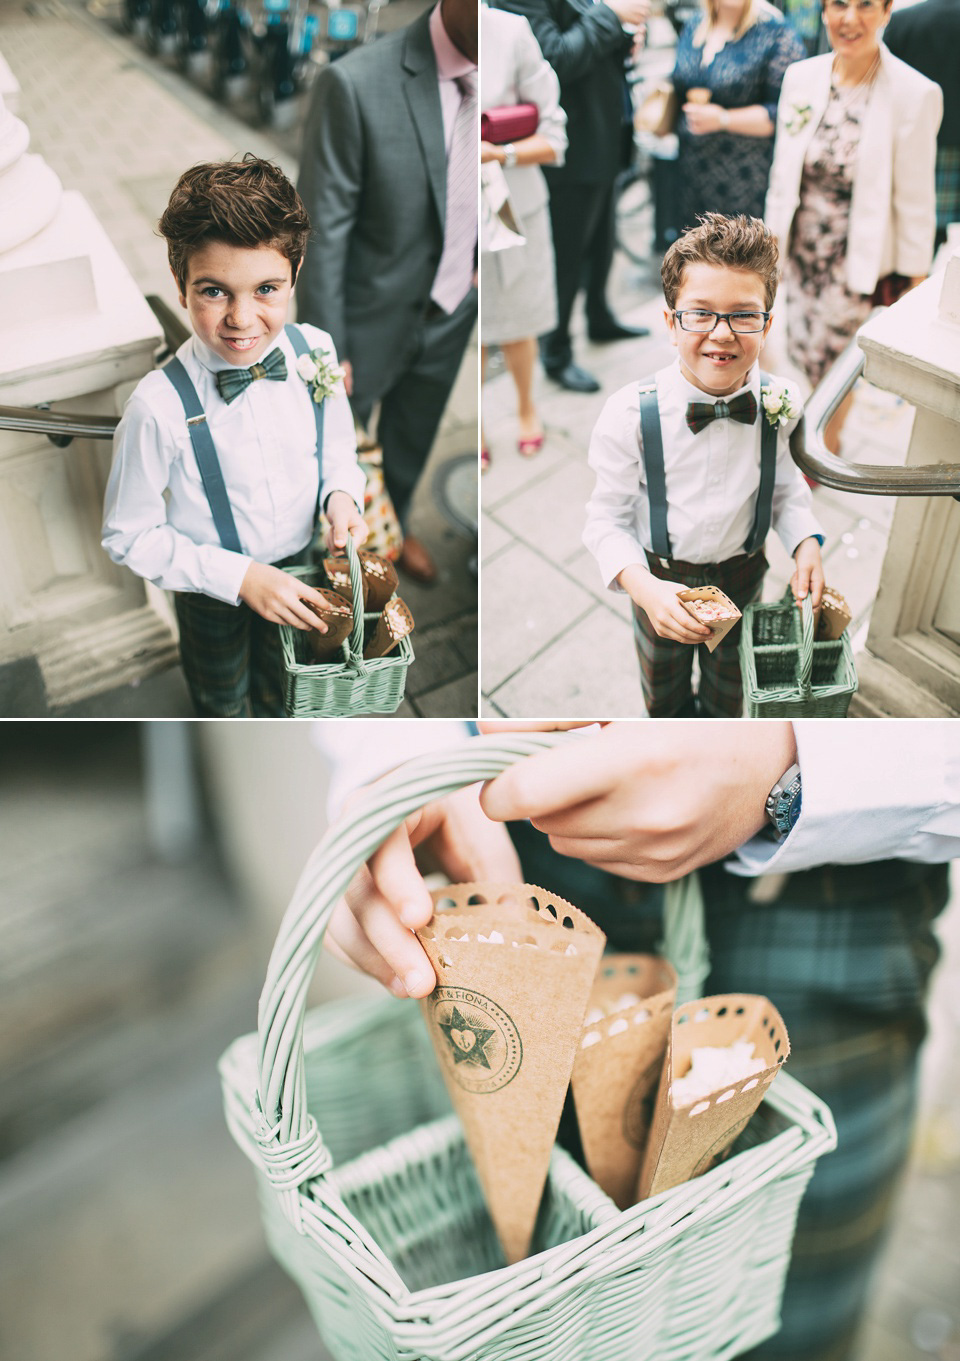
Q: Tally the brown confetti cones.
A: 9